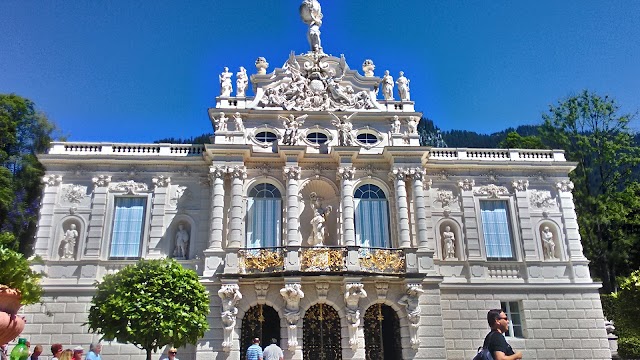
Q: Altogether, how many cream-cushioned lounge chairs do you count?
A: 0